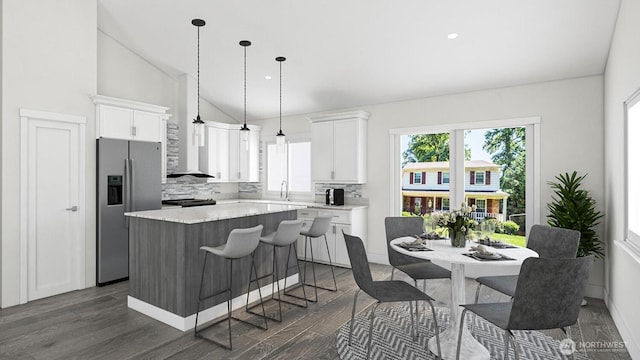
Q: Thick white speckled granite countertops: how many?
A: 2